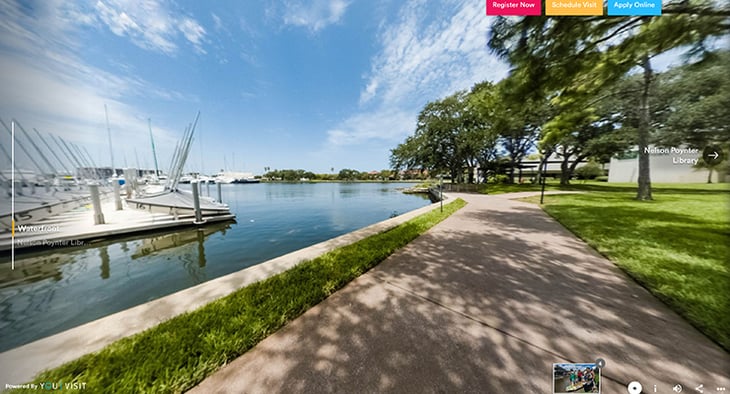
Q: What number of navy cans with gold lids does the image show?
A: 0